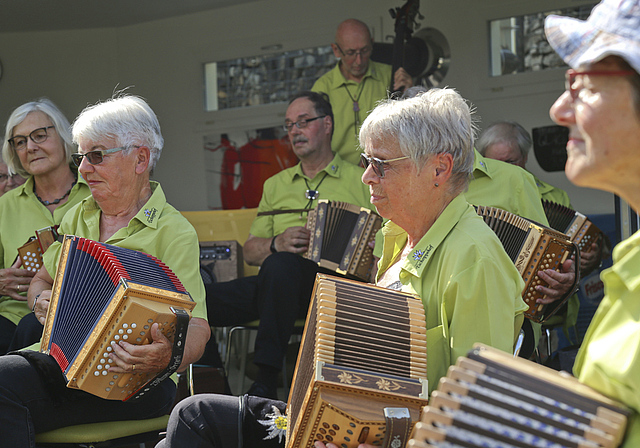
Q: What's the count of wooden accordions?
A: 7